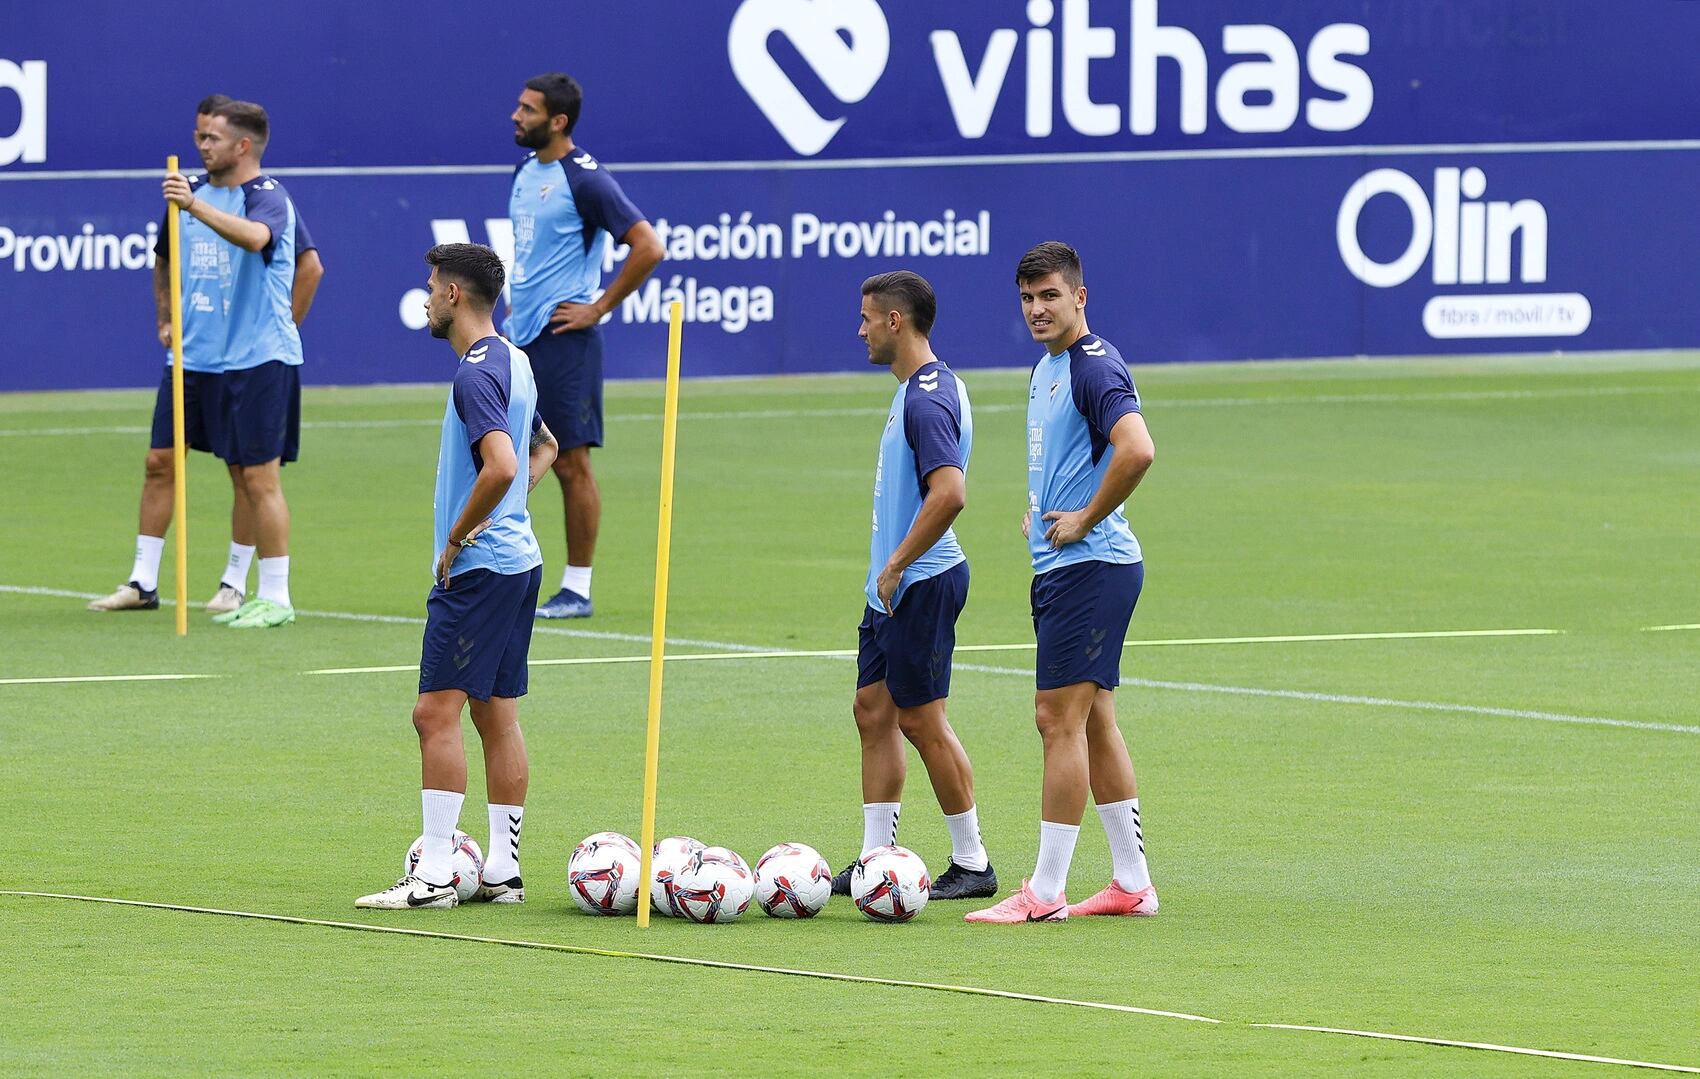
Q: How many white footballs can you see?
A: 6